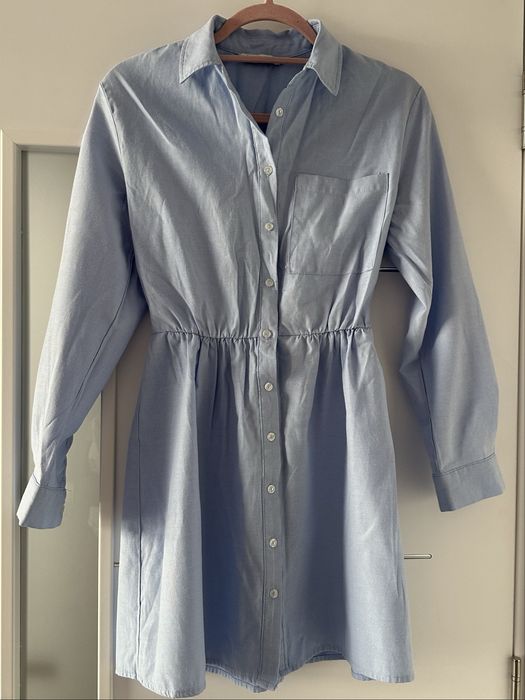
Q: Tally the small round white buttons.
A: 10